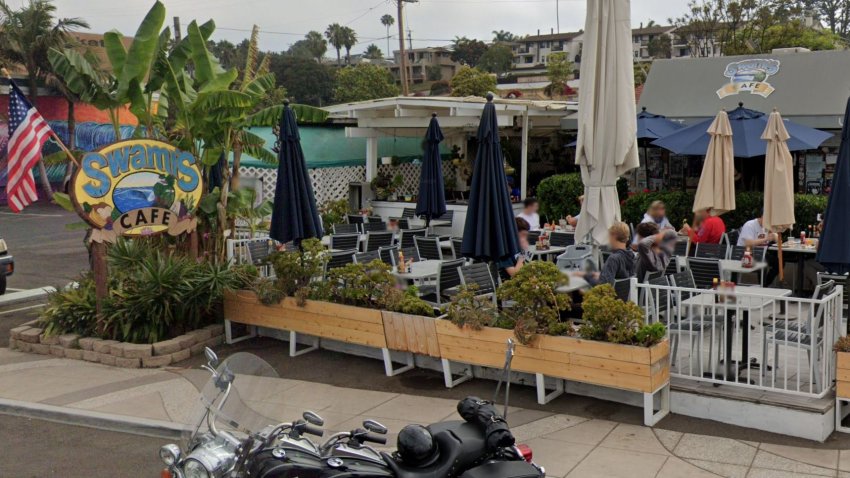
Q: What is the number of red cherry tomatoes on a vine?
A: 0